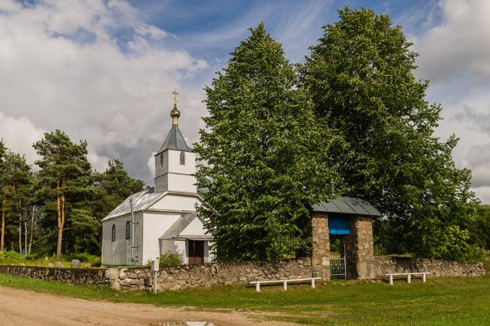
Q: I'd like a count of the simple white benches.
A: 2